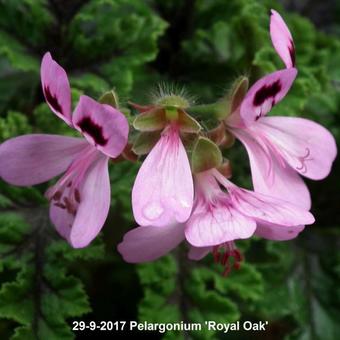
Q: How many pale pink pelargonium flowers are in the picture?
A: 4